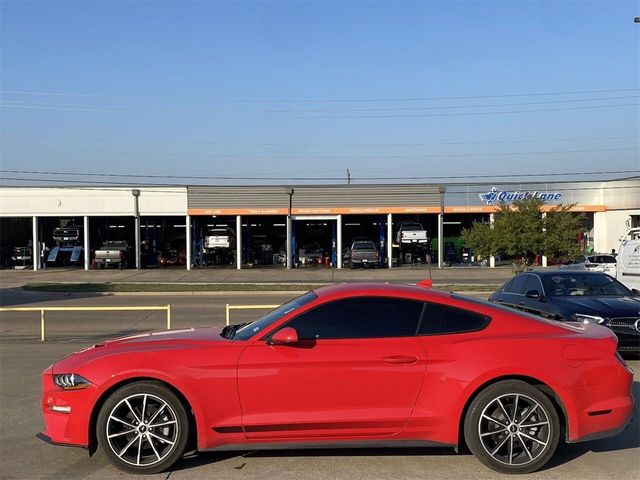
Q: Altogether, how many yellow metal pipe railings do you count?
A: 2